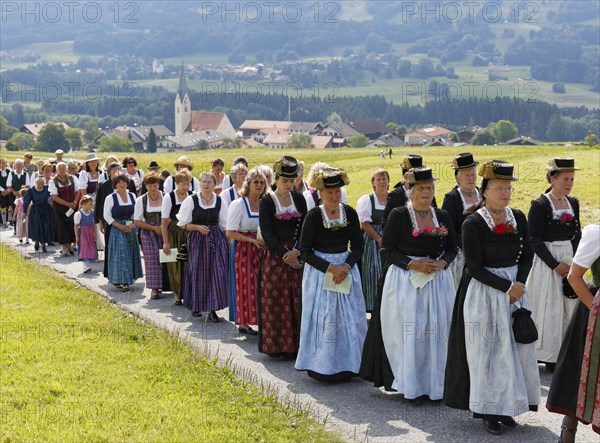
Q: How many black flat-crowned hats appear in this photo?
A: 7